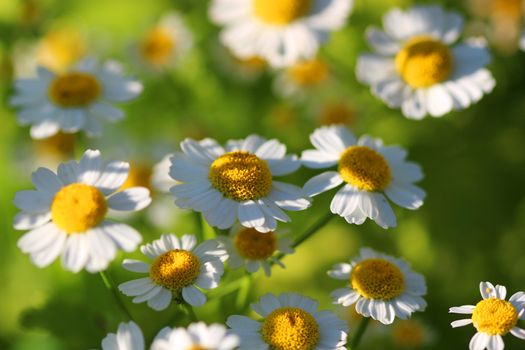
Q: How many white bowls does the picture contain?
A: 0